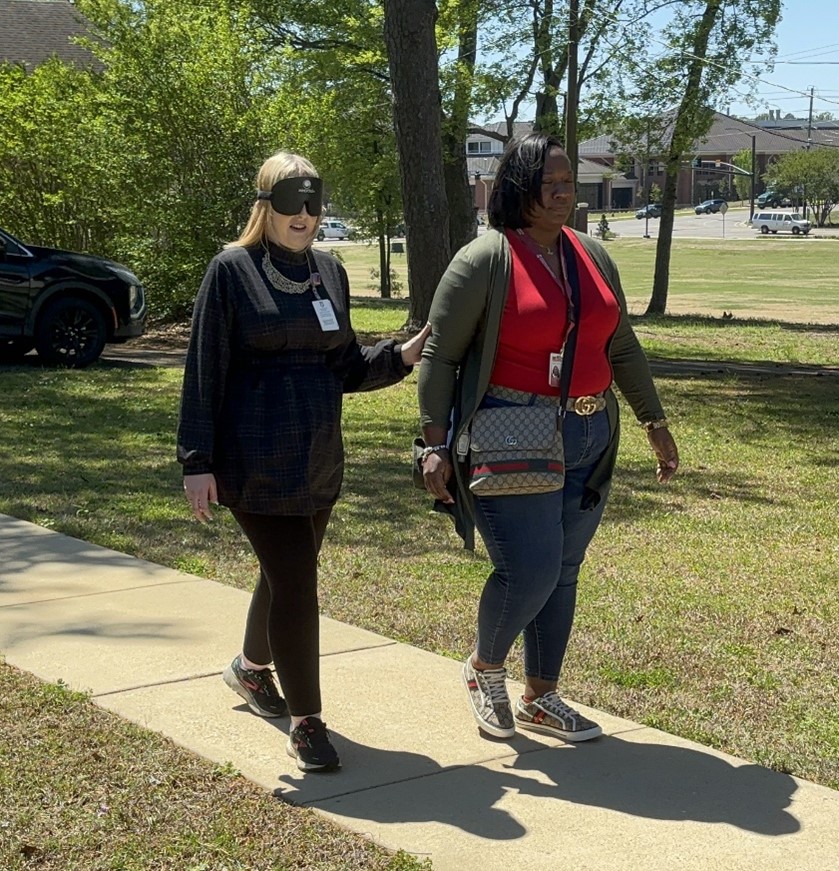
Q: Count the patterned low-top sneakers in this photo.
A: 2